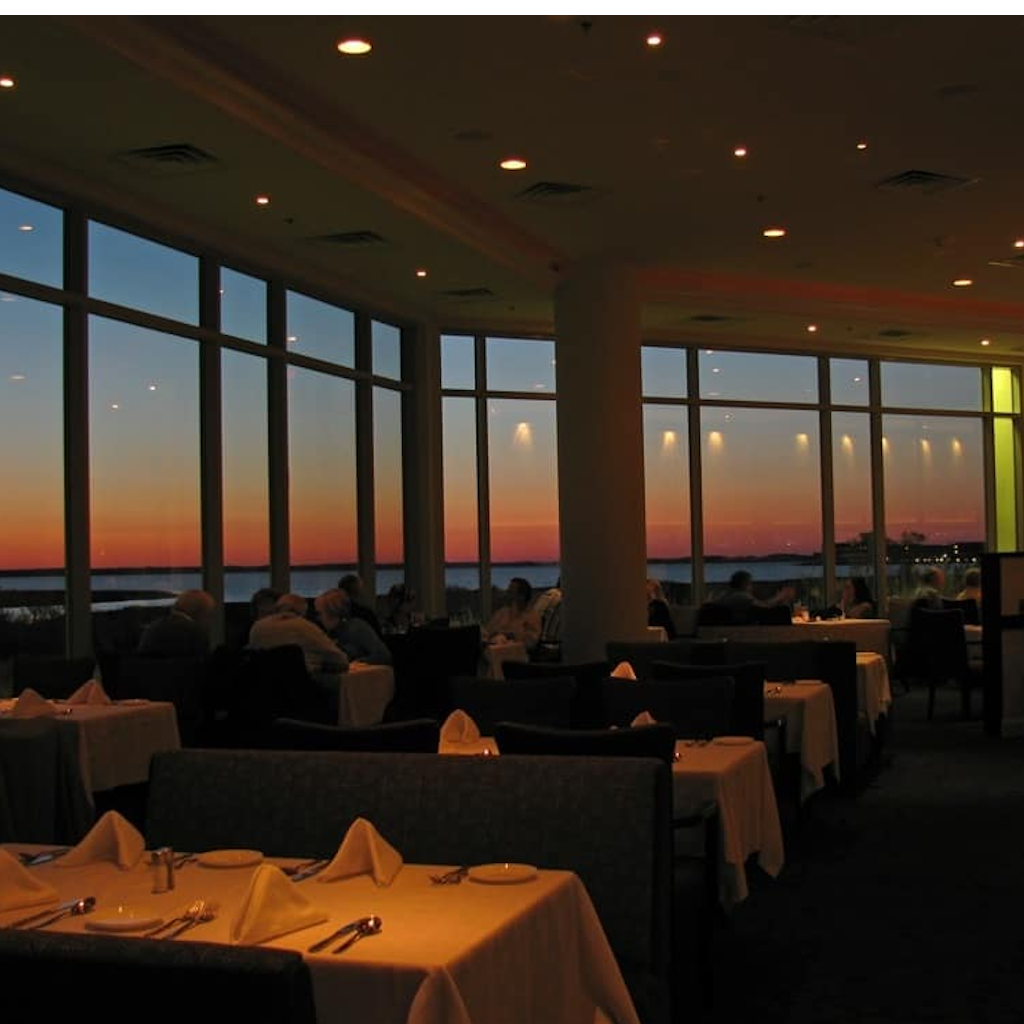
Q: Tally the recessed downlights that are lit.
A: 13